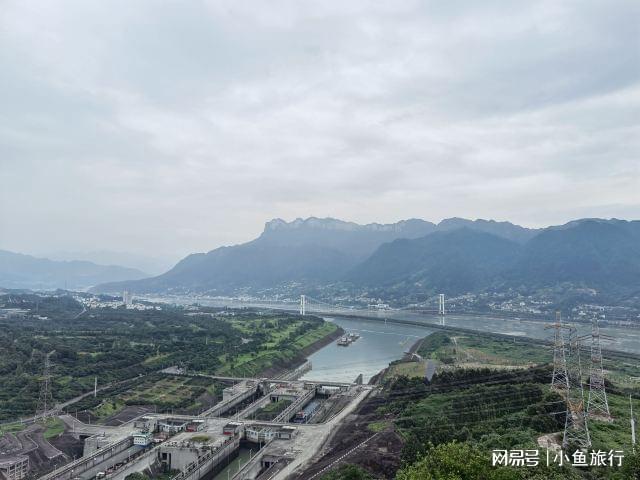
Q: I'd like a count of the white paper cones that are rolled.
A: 0